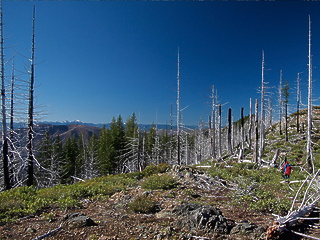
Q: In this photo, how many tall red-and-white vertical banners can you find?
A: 0